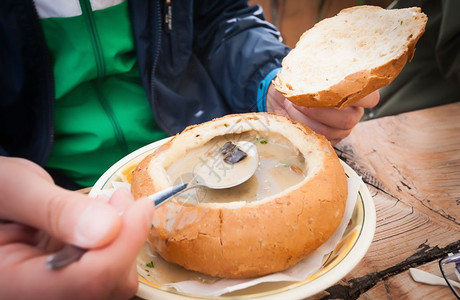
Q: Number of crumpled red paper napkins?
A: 0